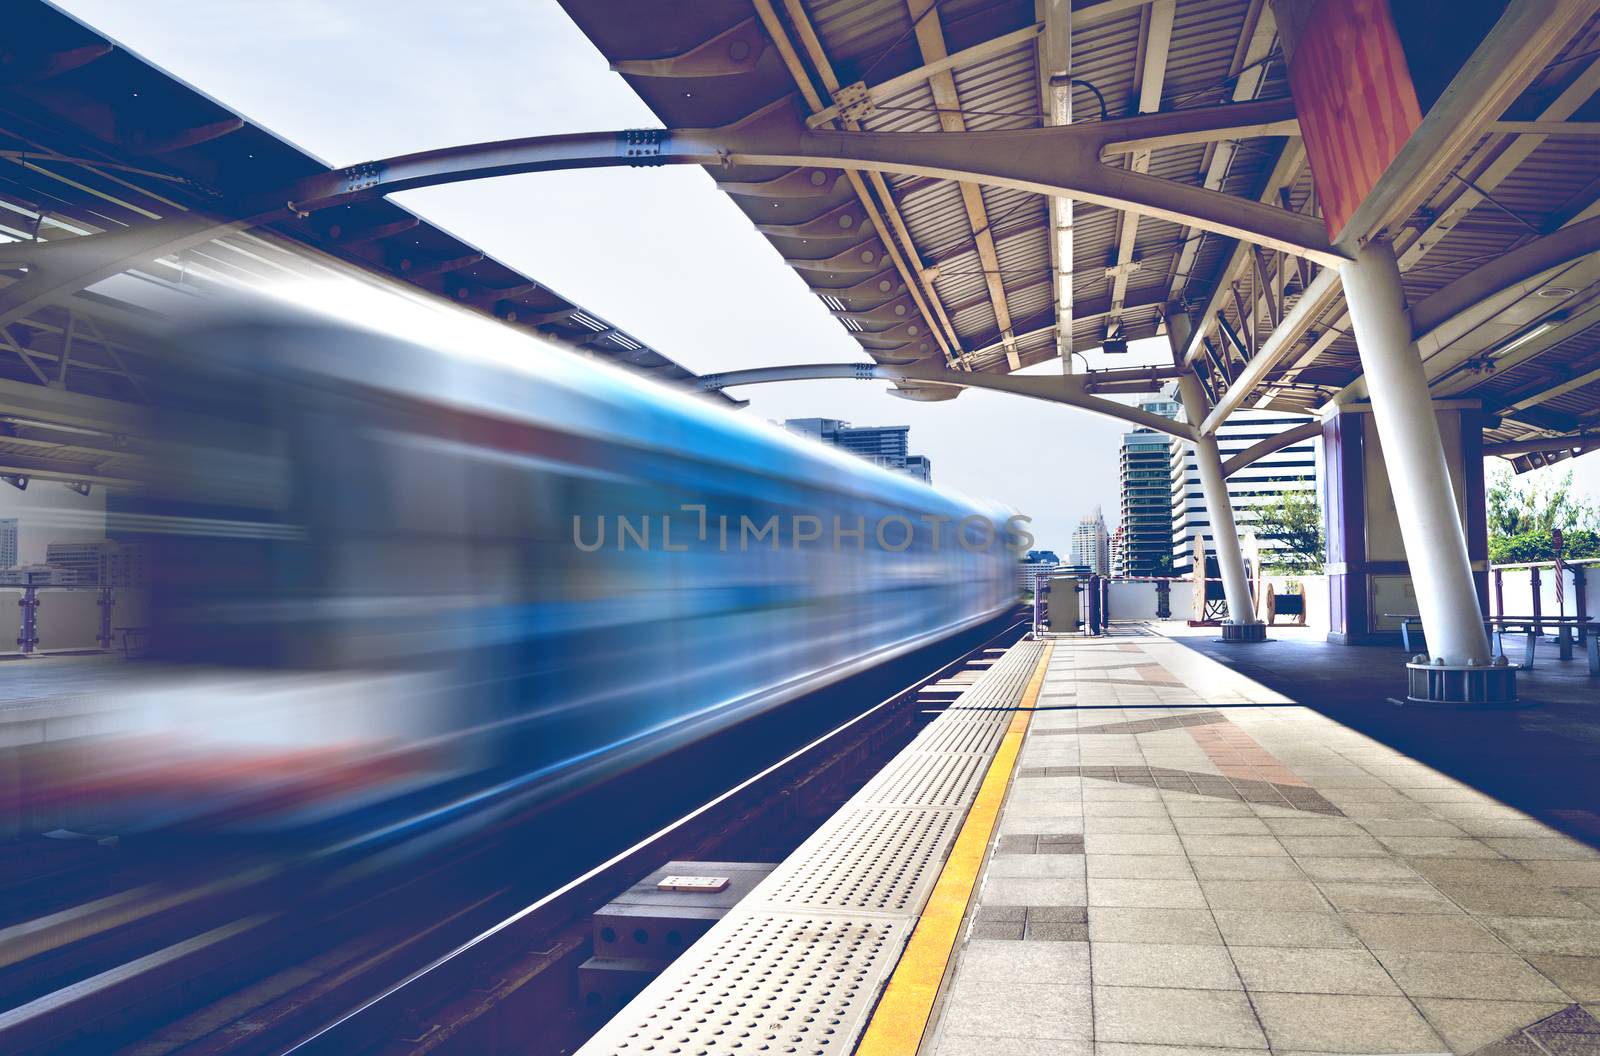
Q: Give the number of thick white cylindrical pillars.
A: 2